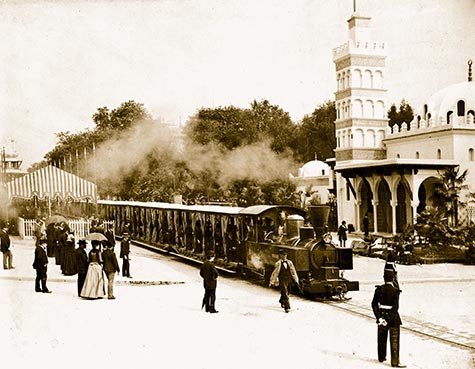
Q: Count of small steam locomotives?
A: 1